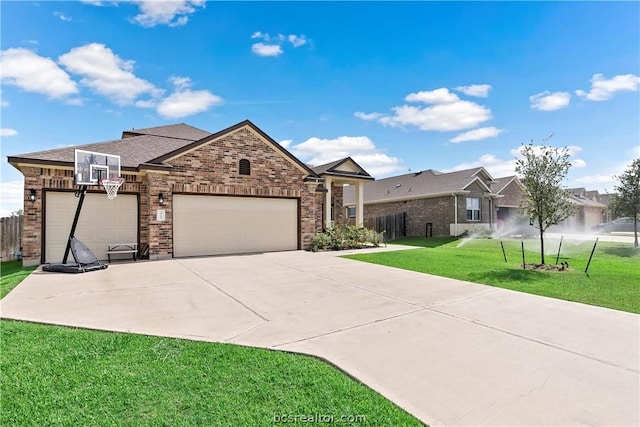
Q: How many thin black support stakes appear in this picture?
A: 4